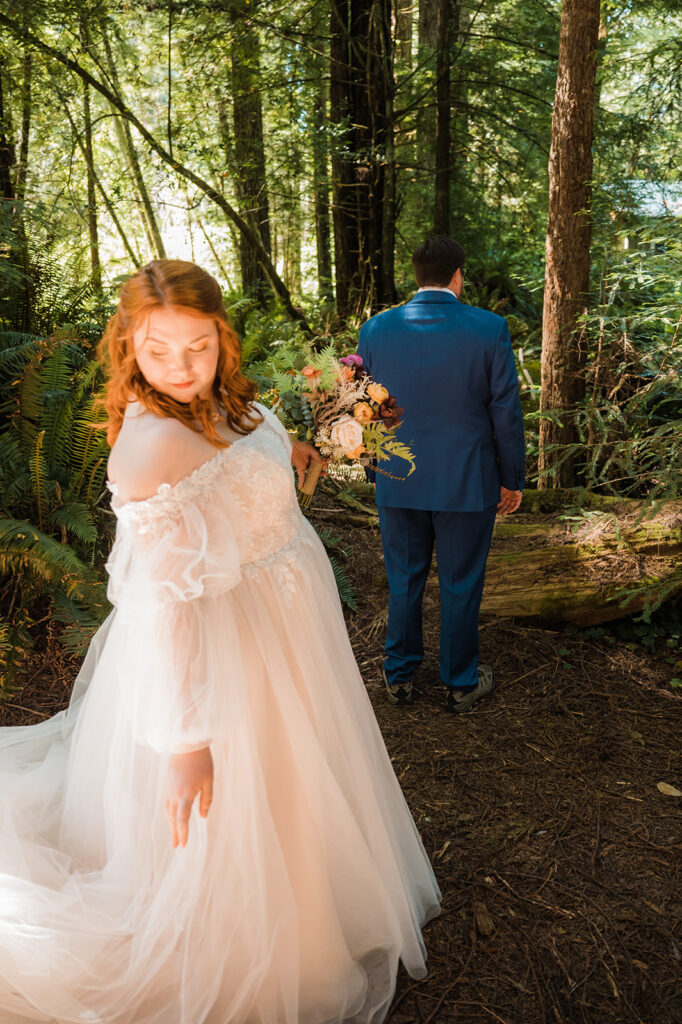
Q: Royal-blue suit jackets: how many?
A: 1